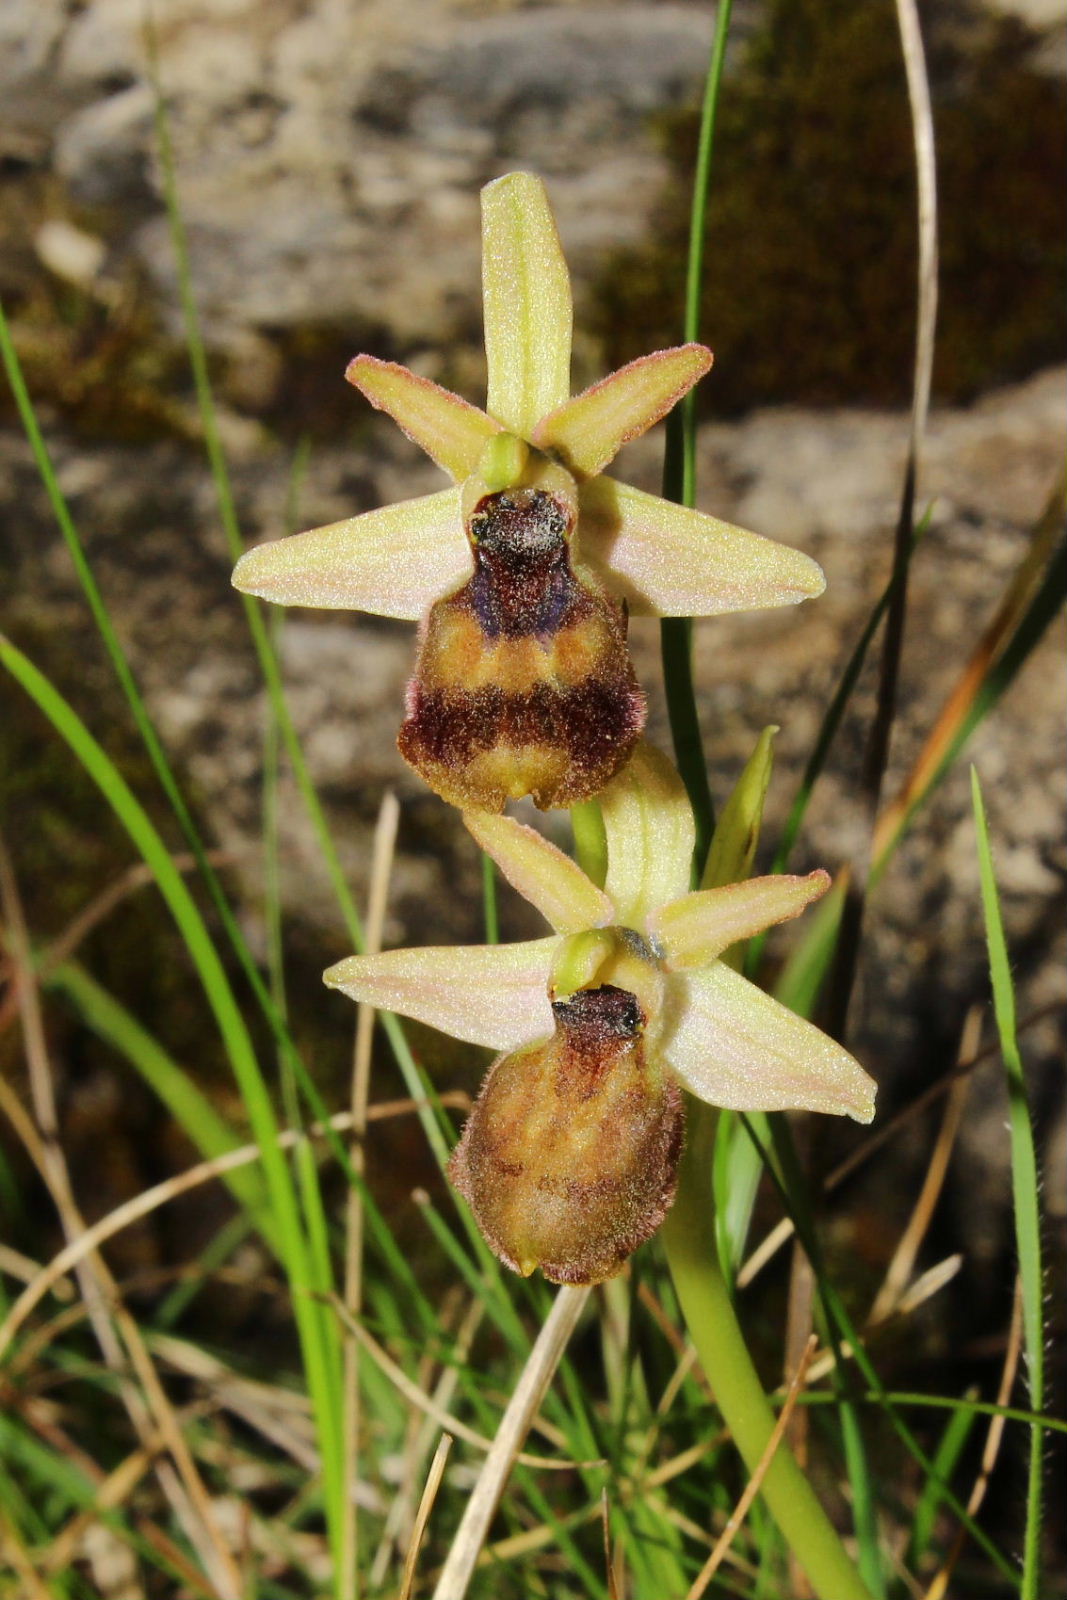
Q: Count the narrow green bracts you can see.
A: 1